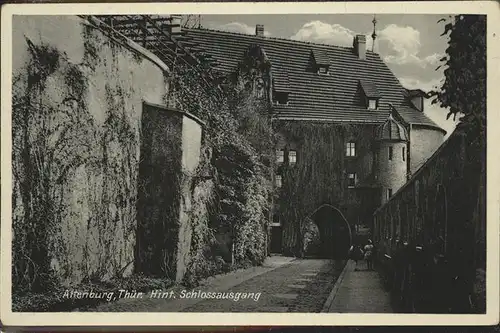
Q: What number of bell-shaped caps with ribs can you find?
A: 1